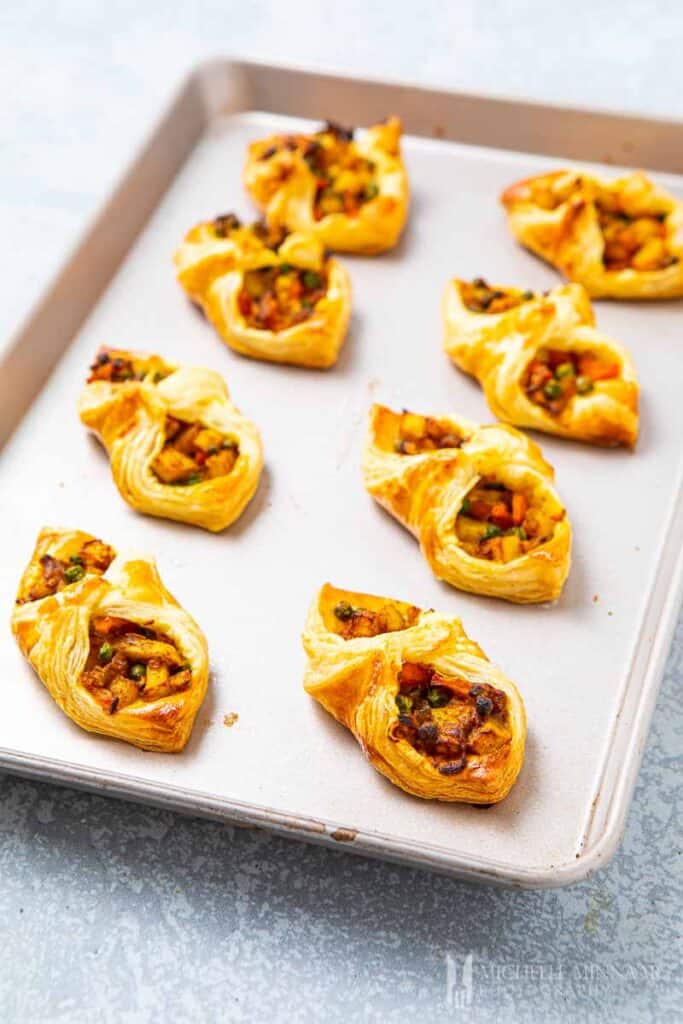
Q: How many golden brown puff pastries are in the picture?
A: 8